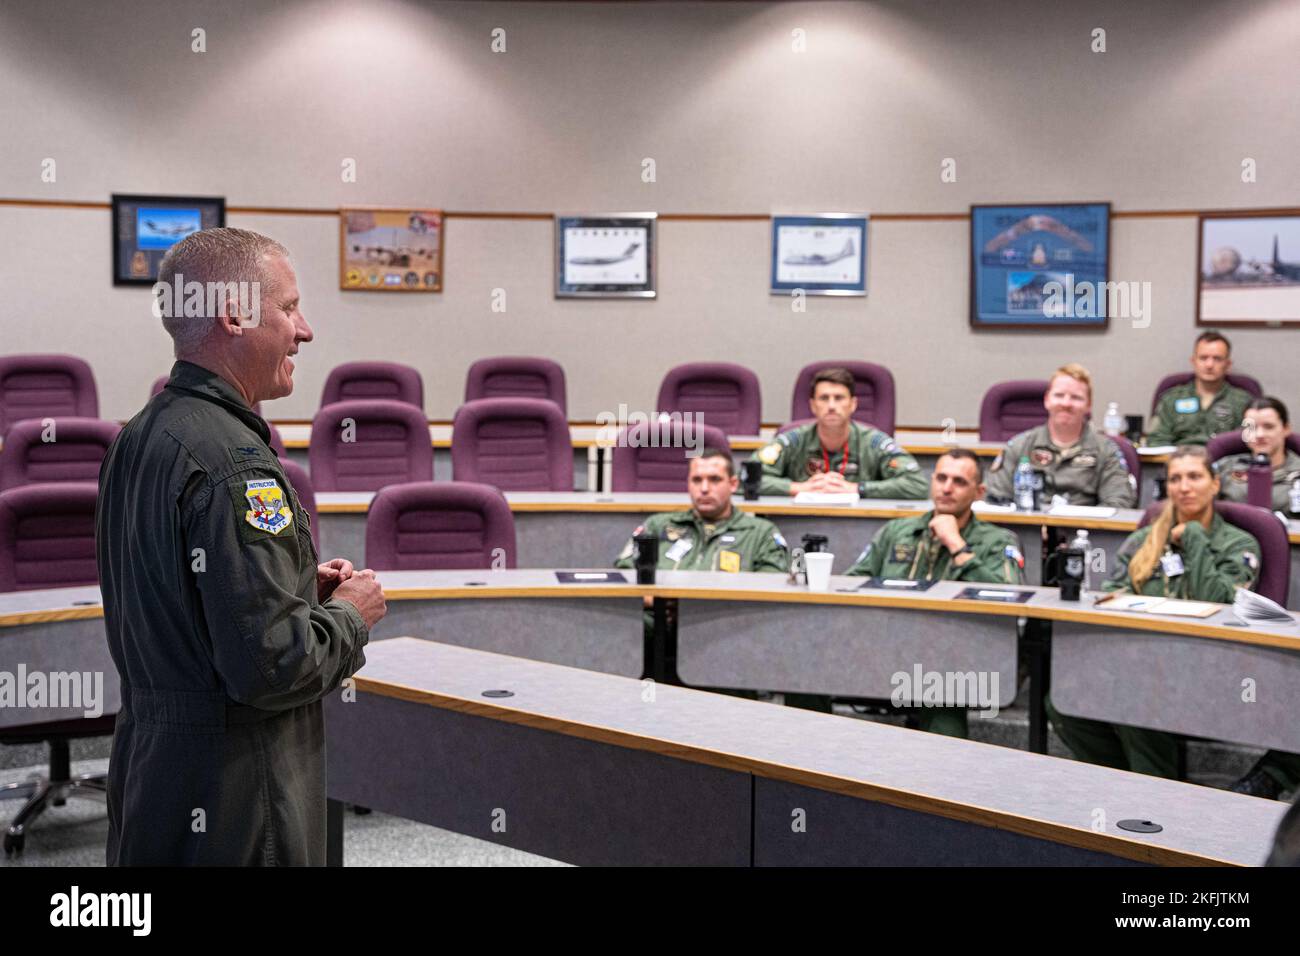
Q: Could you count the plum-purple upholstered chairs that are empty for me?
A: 15